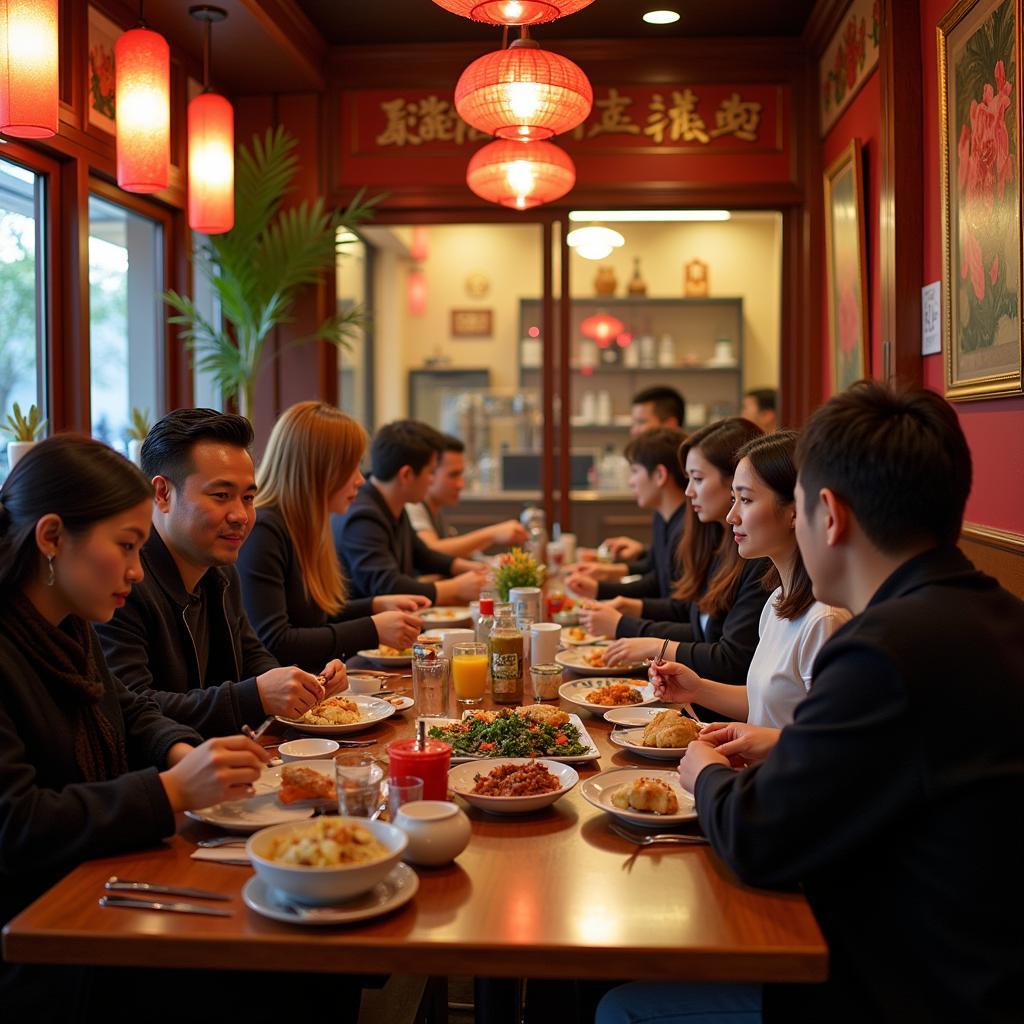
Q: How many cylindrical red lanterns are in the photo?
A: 3